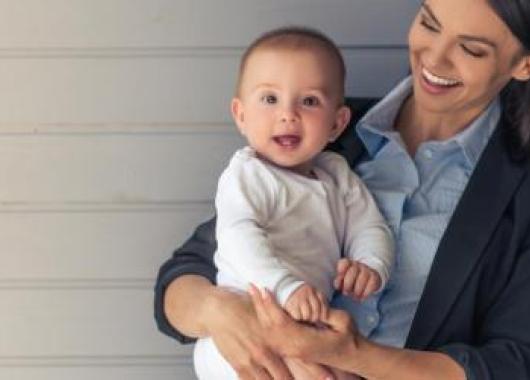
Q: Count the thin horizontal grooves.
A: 5